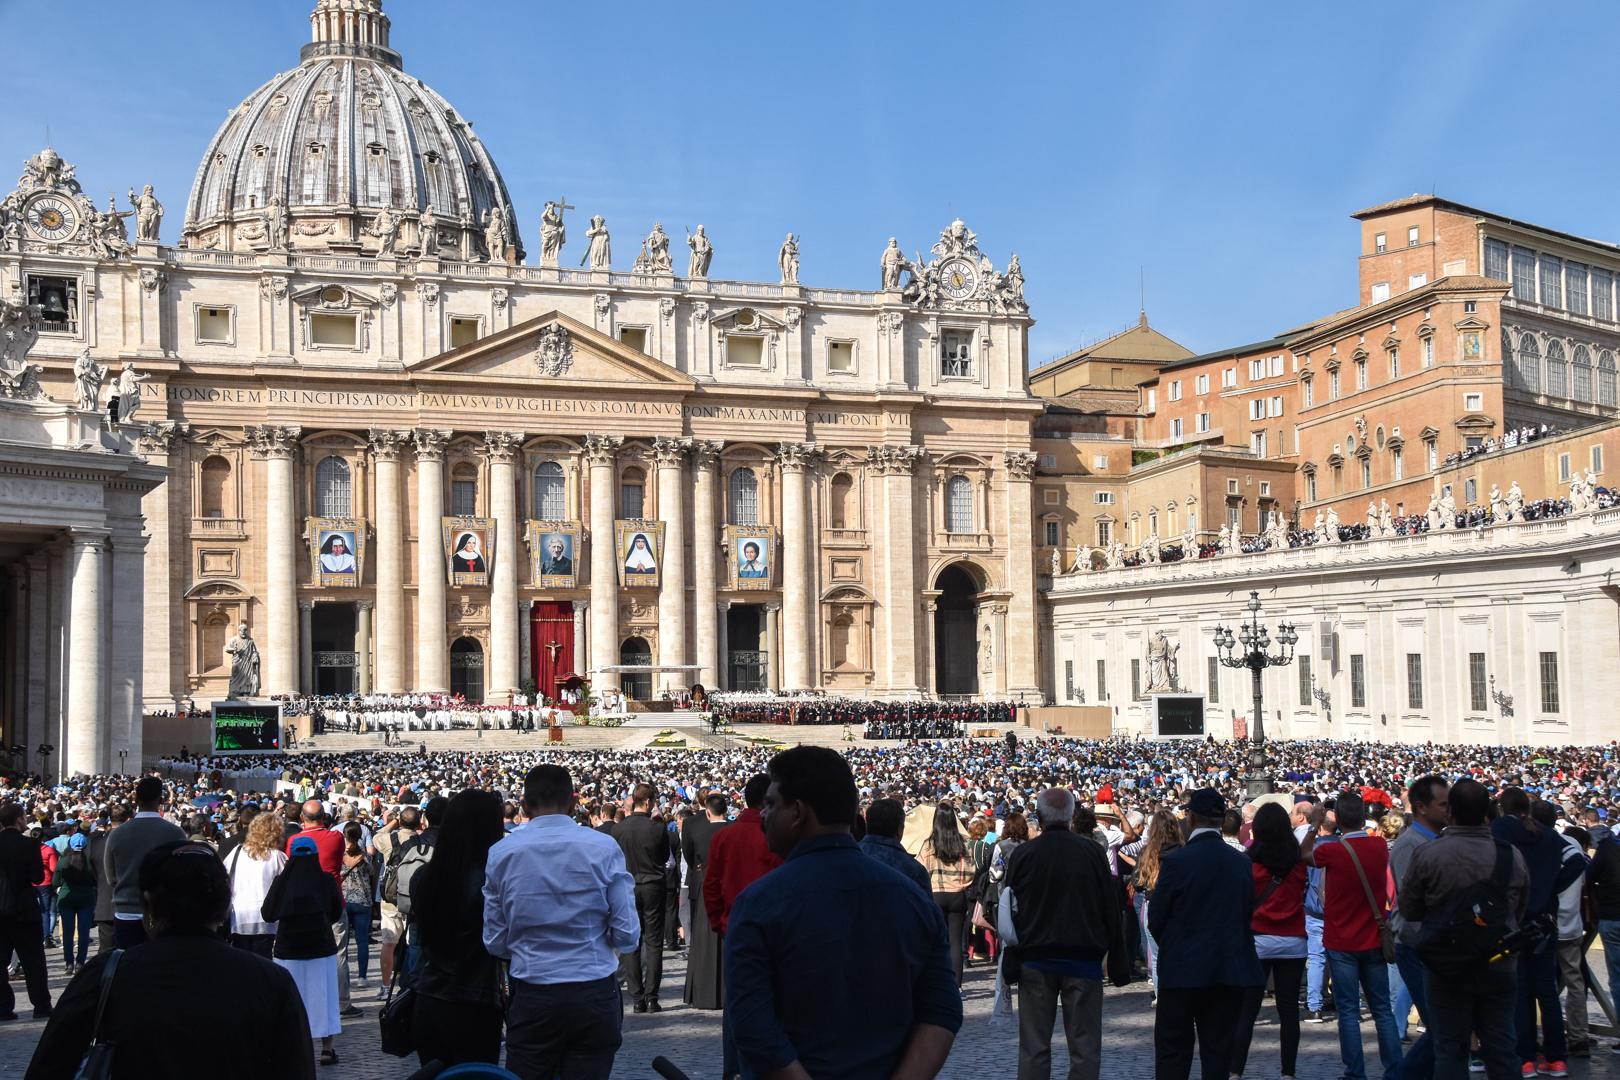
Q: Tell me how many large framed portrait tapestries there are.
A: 5